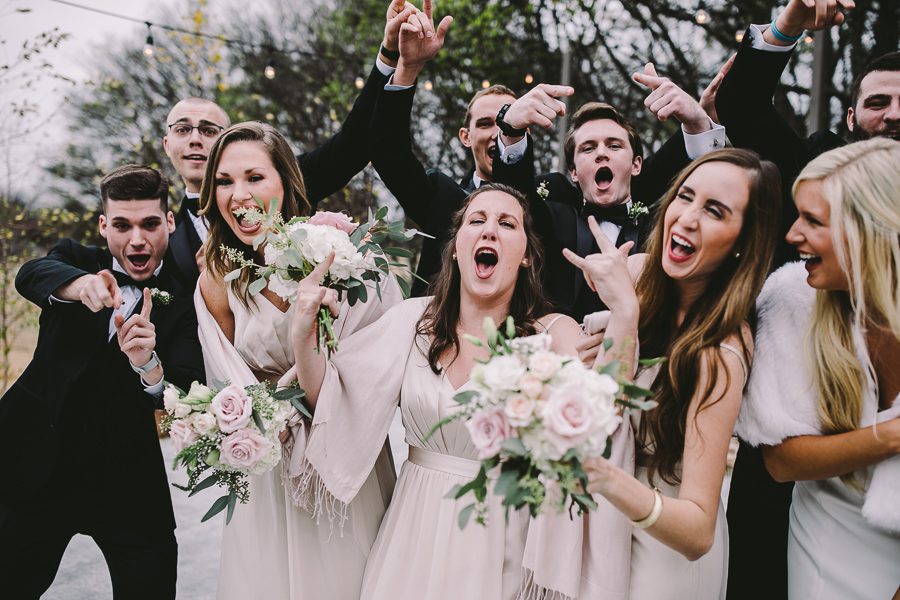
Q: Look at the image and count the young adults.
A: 9